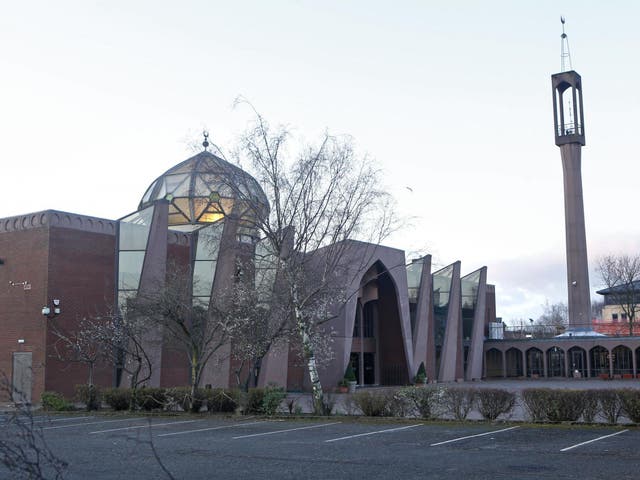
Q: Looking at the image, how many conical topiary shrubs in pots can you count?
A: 2